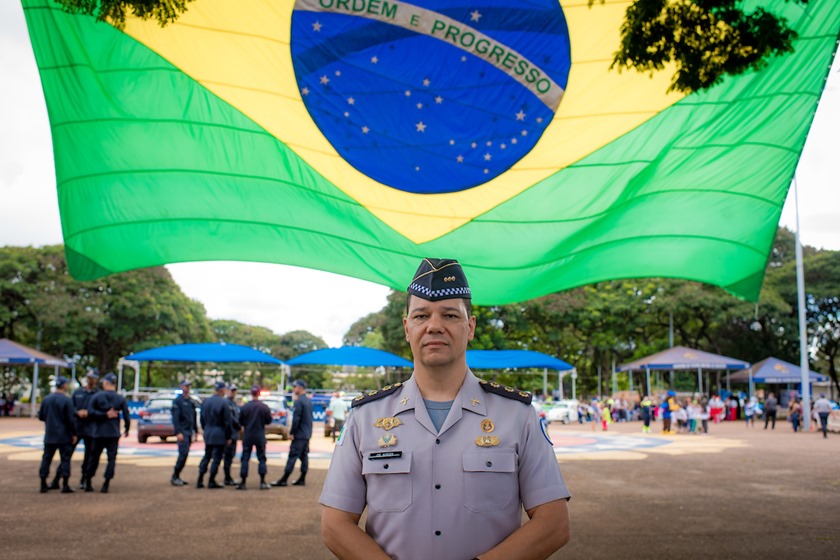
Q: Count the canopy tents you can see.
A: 6